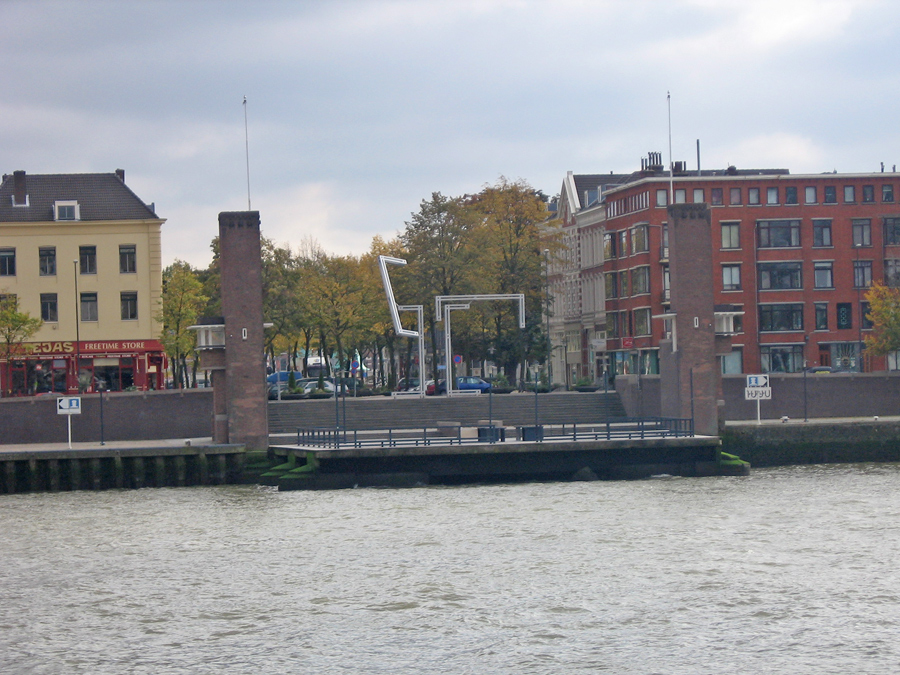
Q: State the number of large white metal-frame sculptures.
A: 2